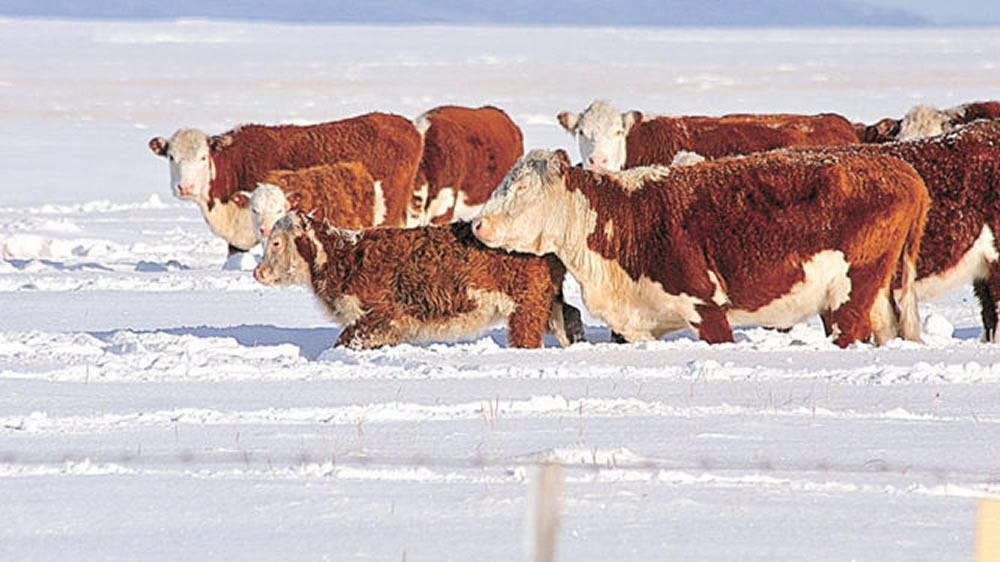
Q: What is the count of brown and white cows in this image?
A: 8